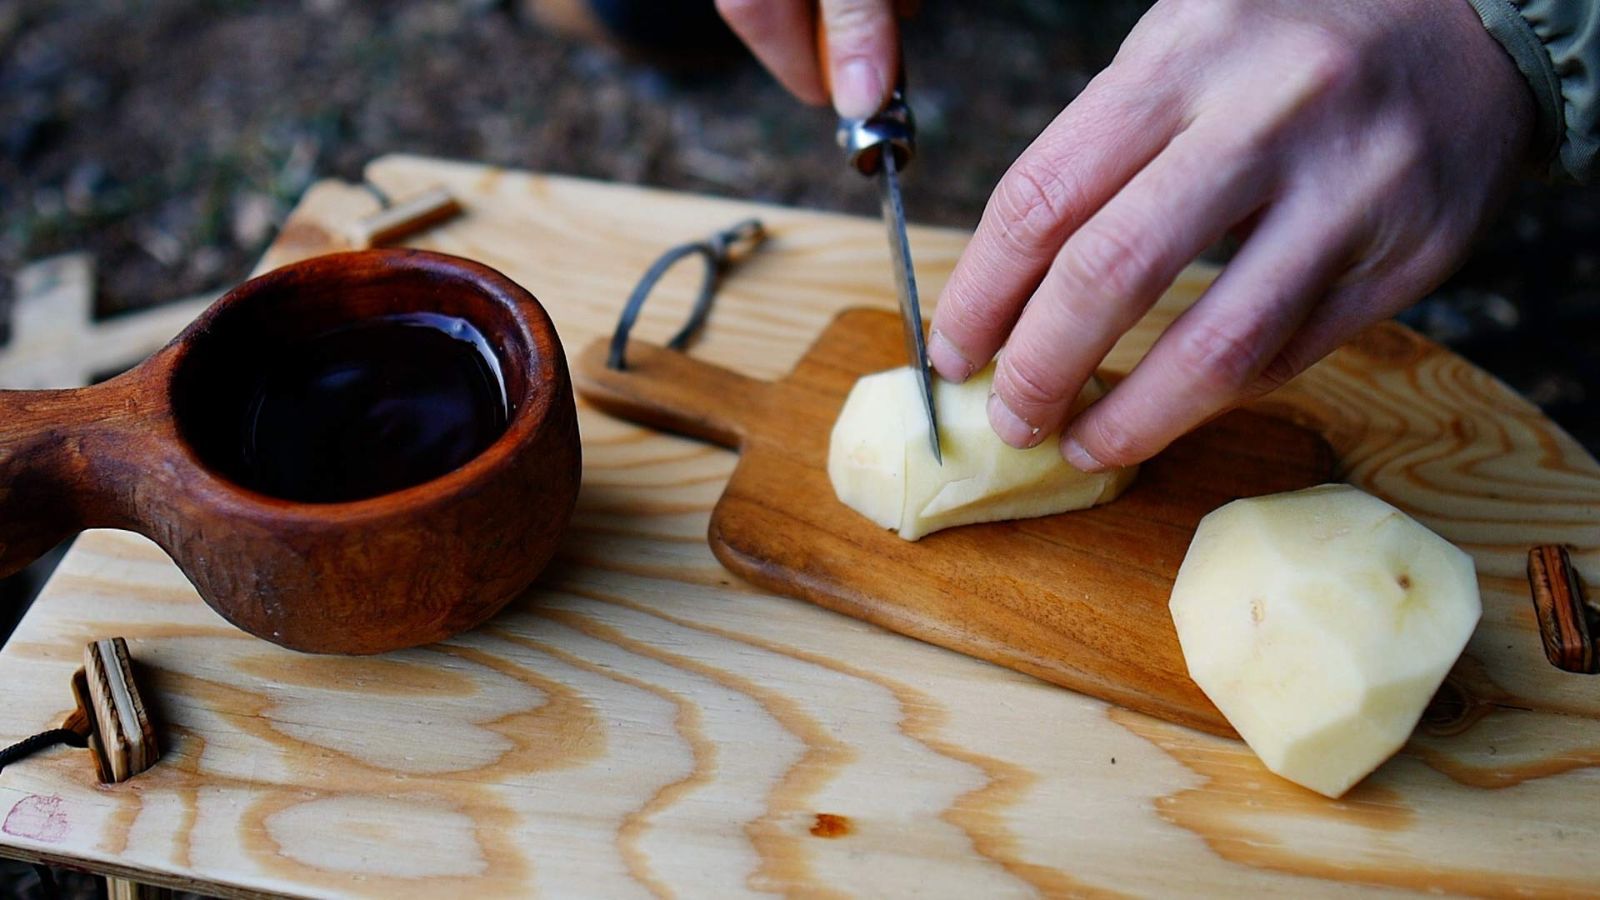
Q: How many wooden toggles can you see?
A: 3